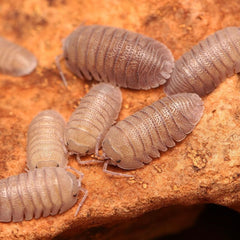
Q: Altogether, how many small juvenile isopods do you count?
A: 2